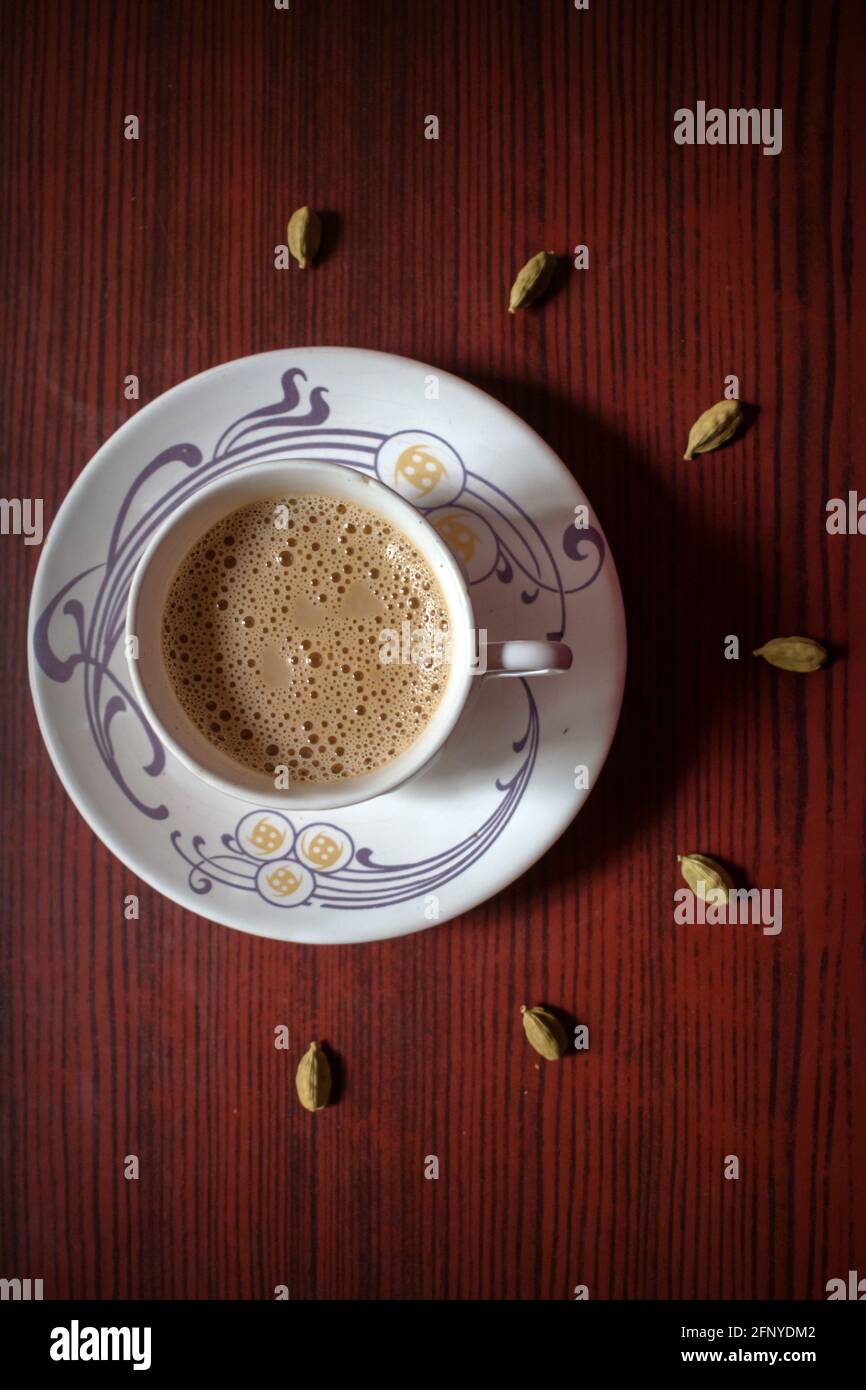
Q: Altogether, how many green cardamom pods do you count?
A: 7